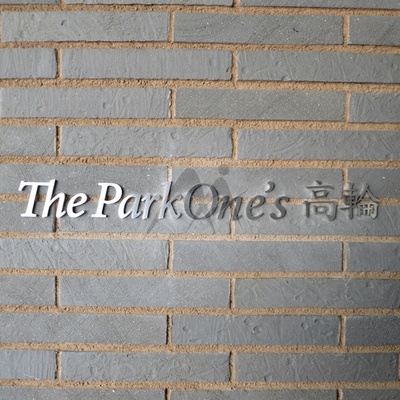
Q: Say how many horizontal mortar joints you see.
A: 11